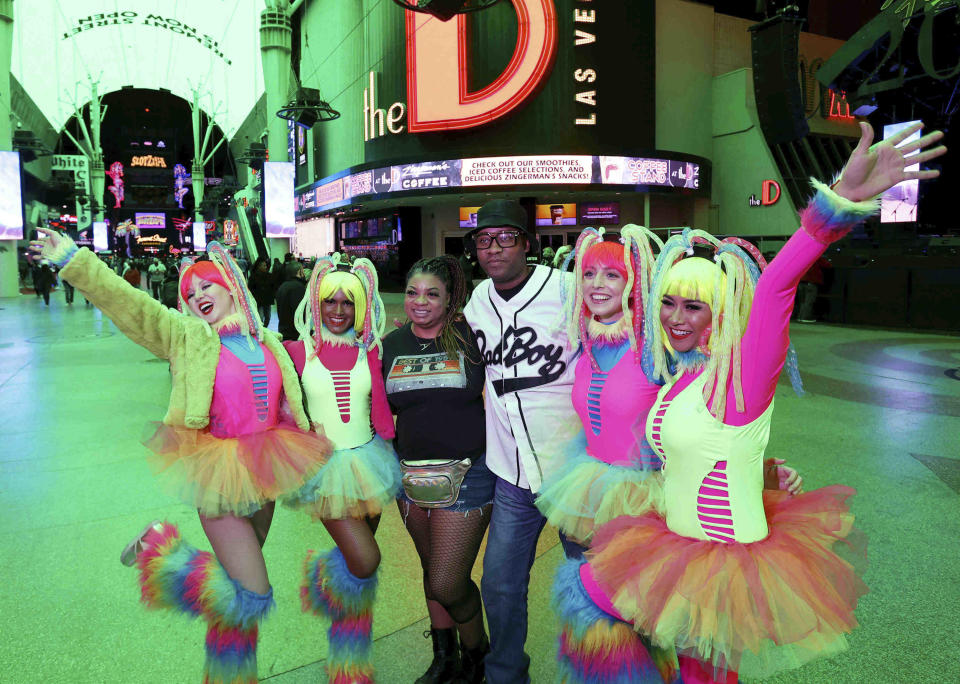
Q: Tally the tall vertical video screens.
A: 5